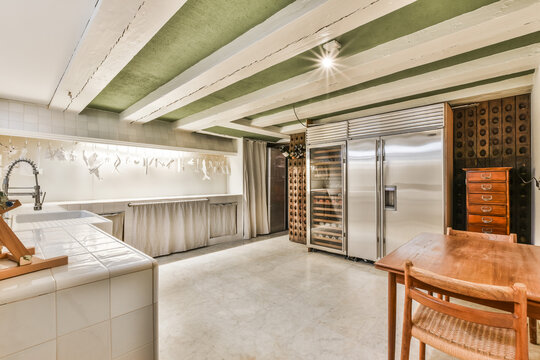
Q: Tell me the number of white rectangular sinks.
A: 1